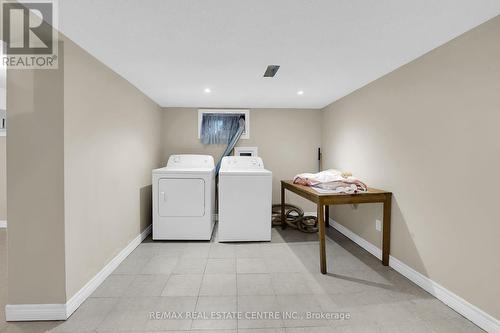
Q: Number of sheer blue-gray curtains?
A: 1